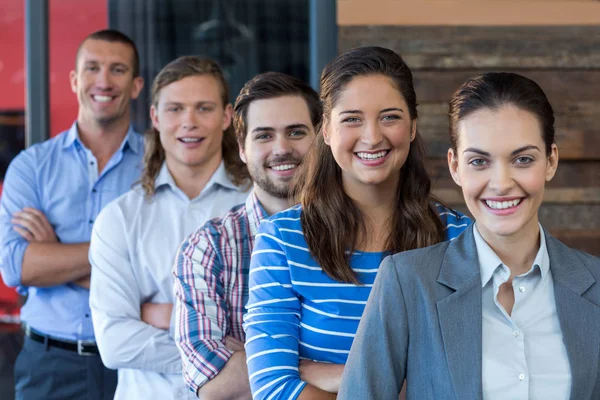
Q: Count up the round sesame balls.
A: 0